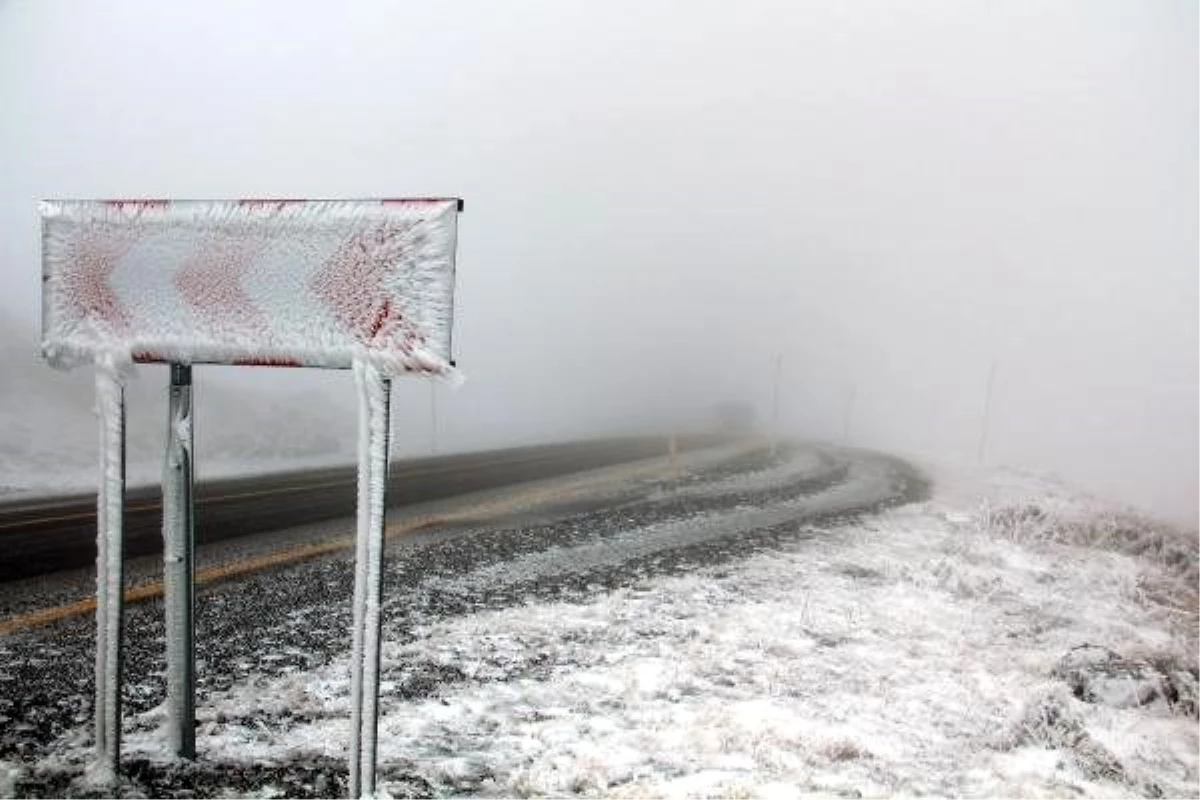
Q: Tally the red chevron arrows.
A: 3